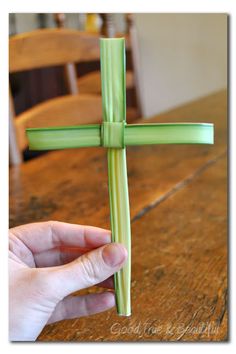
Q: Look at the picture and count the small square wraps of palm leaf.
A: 1